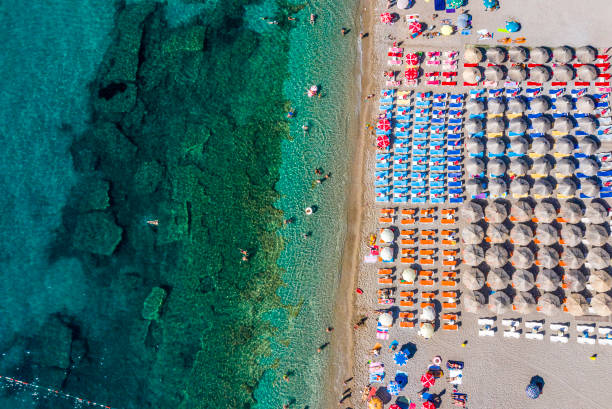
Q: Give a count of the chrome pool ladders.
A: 0